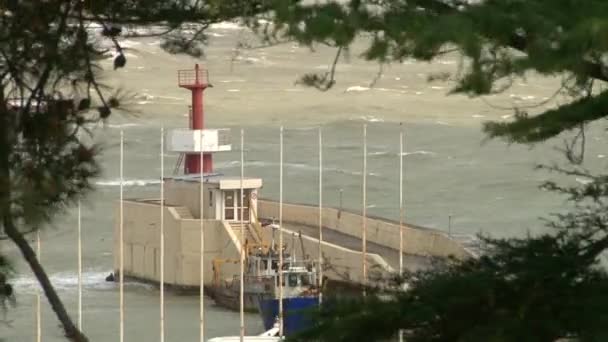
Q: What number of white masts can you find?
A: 10